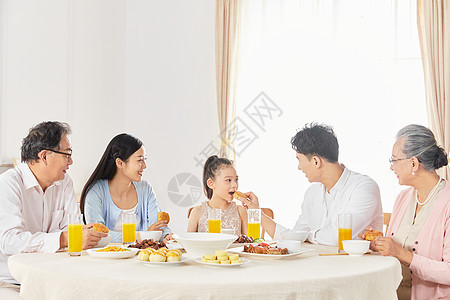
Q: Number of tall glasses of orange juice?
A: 5